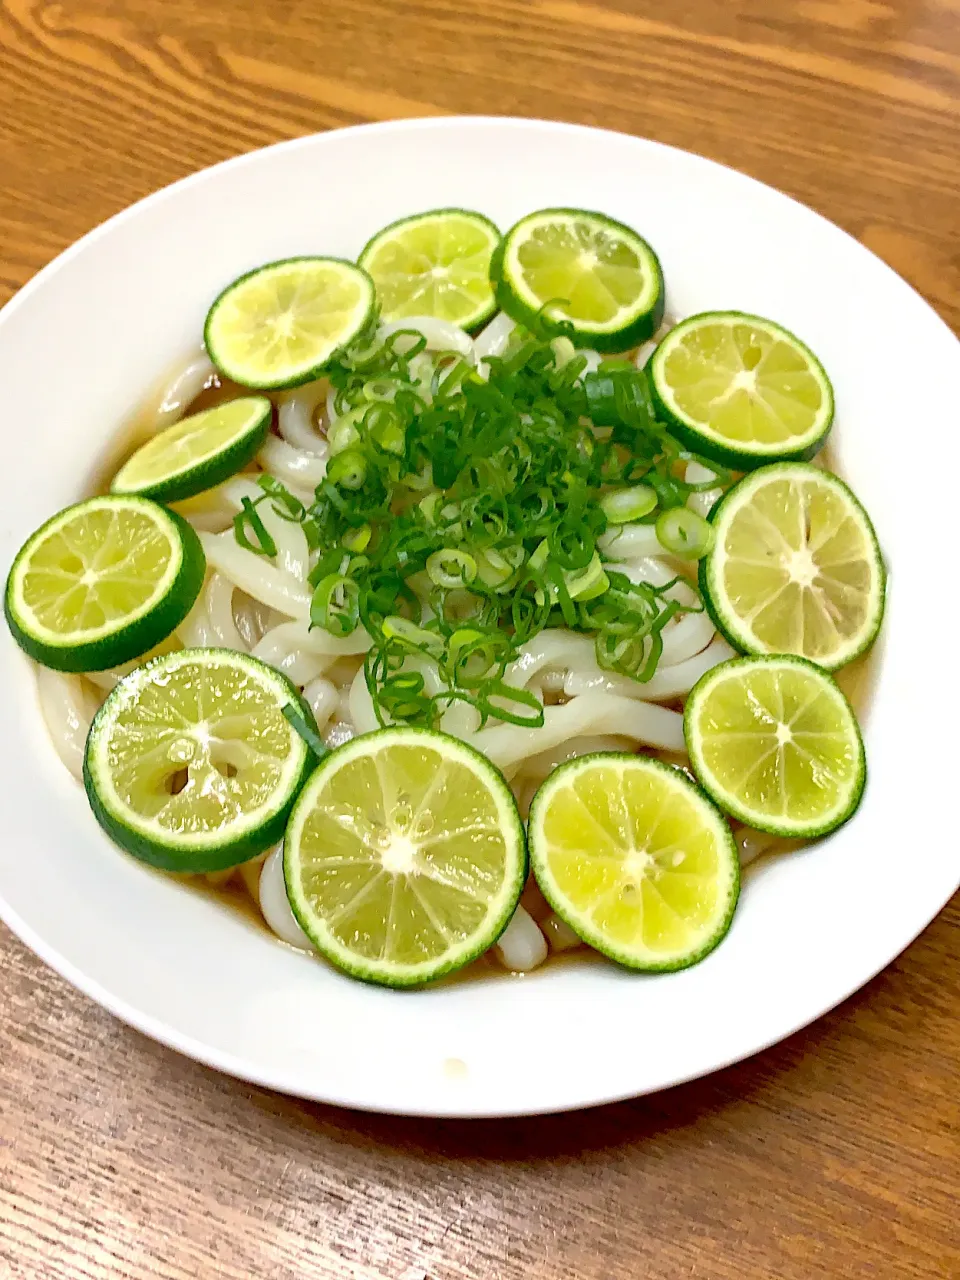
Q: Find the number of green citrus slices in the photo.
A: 11